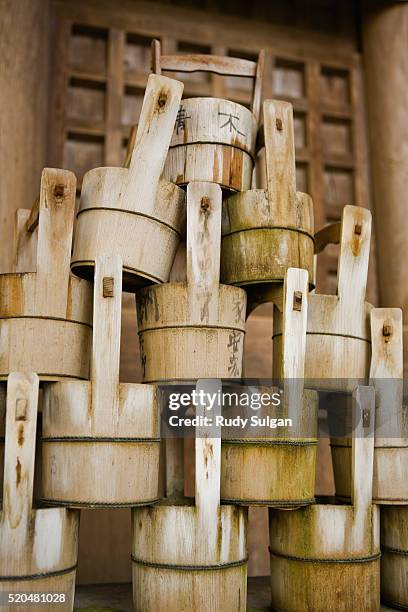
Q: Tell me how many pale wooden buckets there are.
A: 13